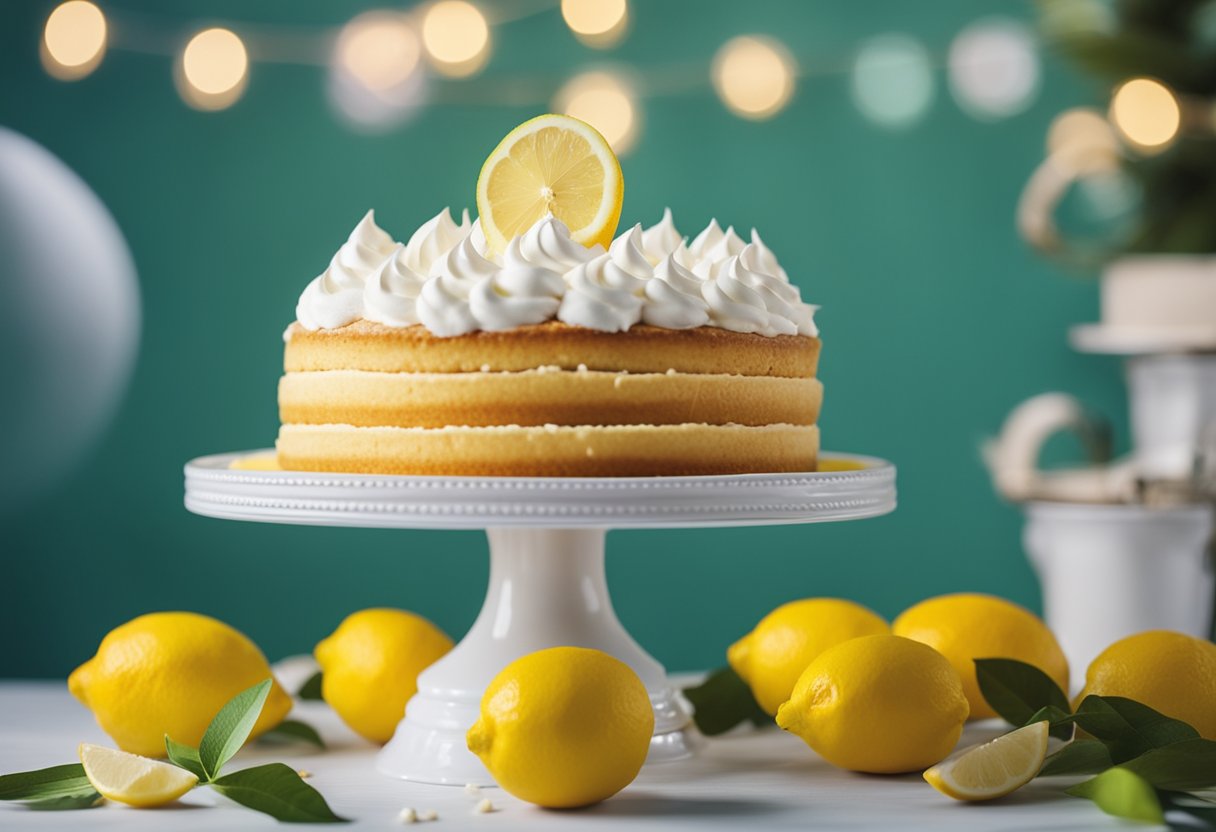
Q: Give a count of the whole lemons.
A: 7